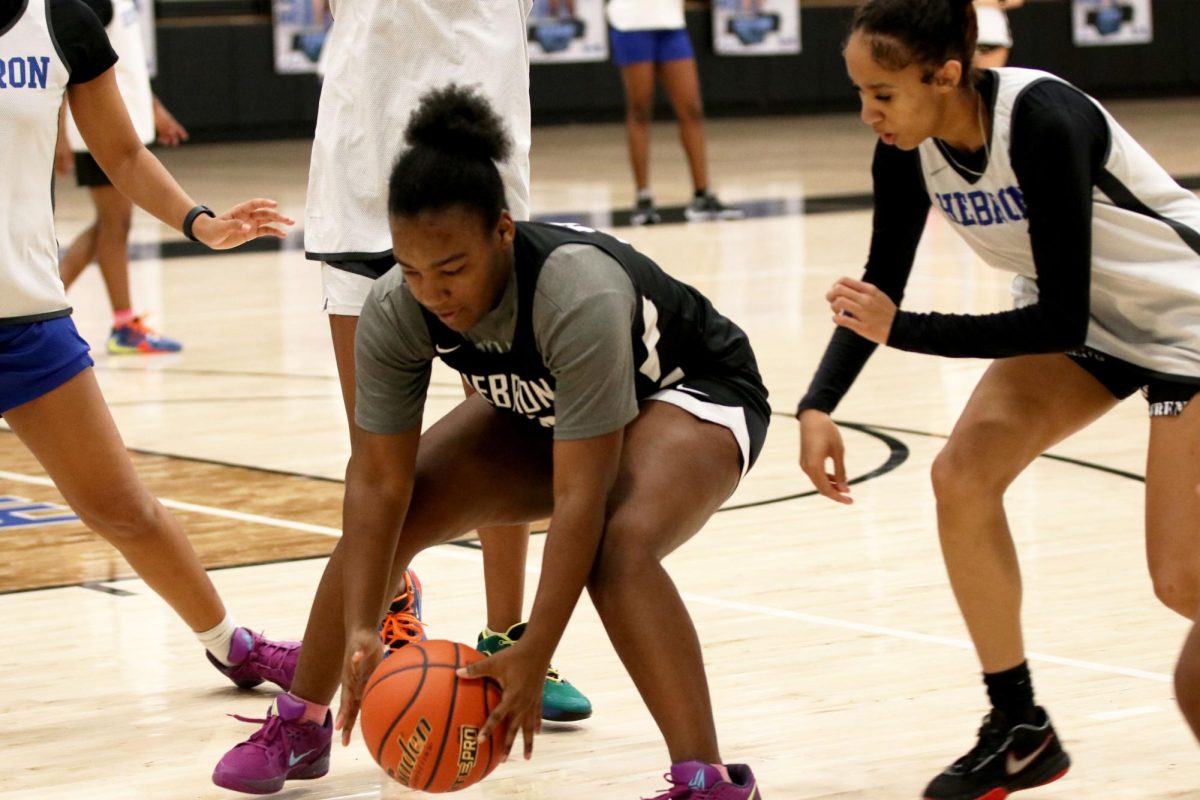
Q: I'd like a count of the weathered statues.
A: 0